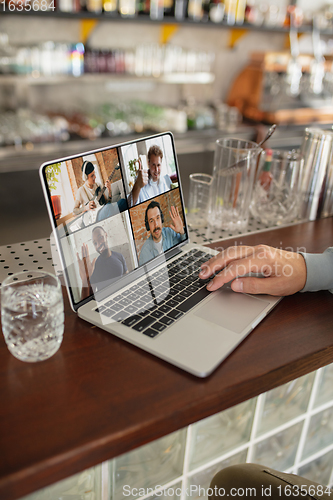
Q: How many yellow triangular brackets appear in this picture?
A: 4